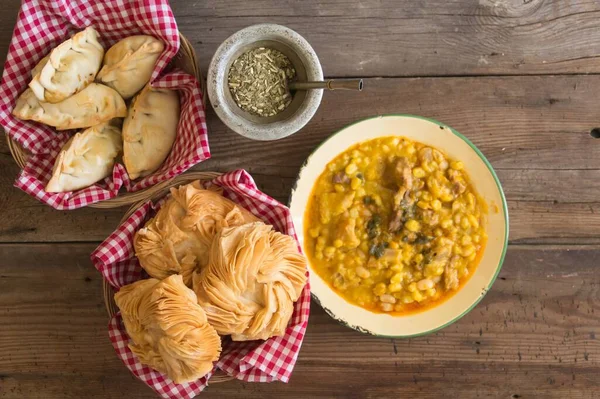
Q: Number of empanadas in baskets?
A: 5